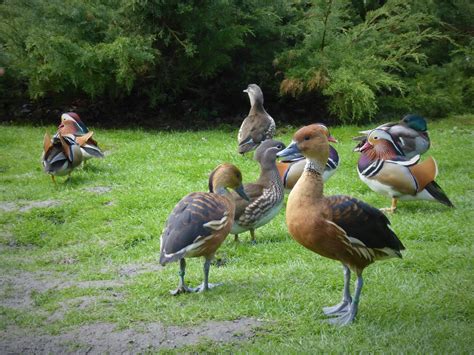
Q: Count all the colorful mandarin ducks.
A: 4